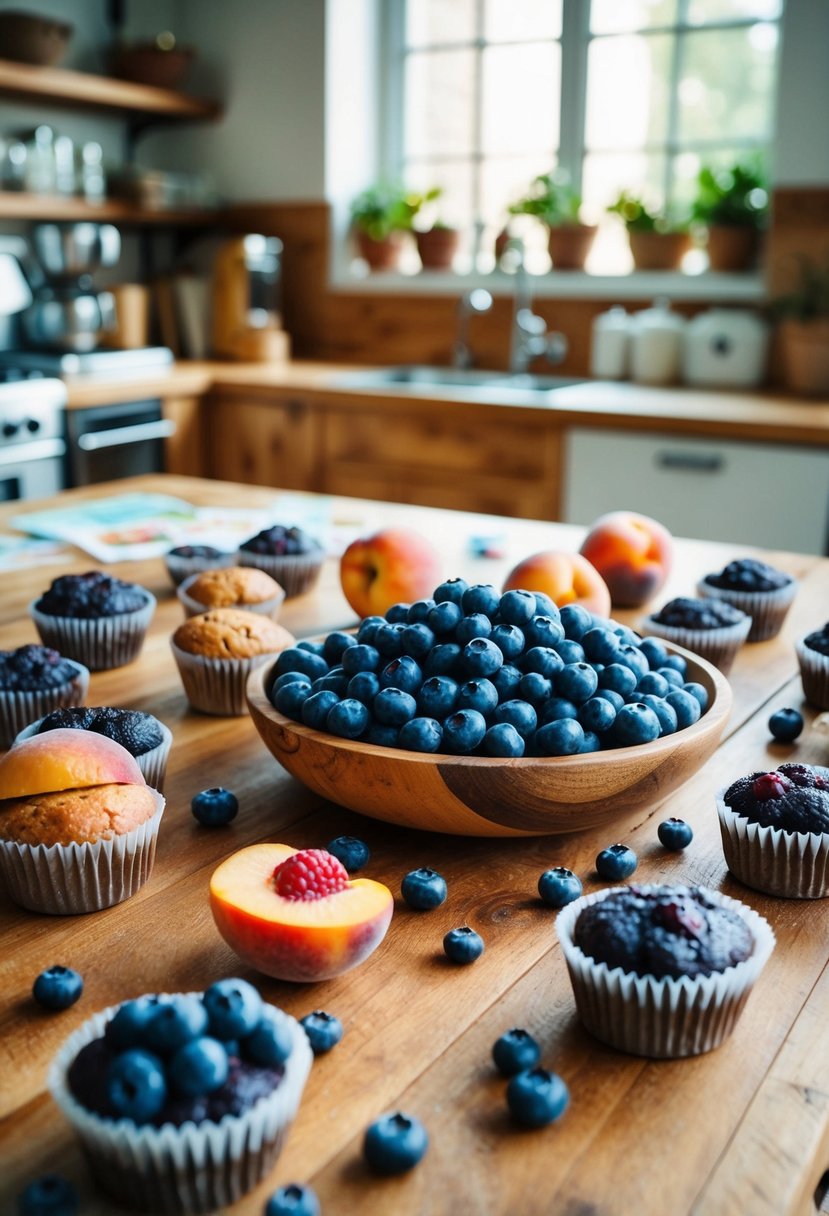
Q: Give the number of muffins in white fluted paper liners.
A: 14